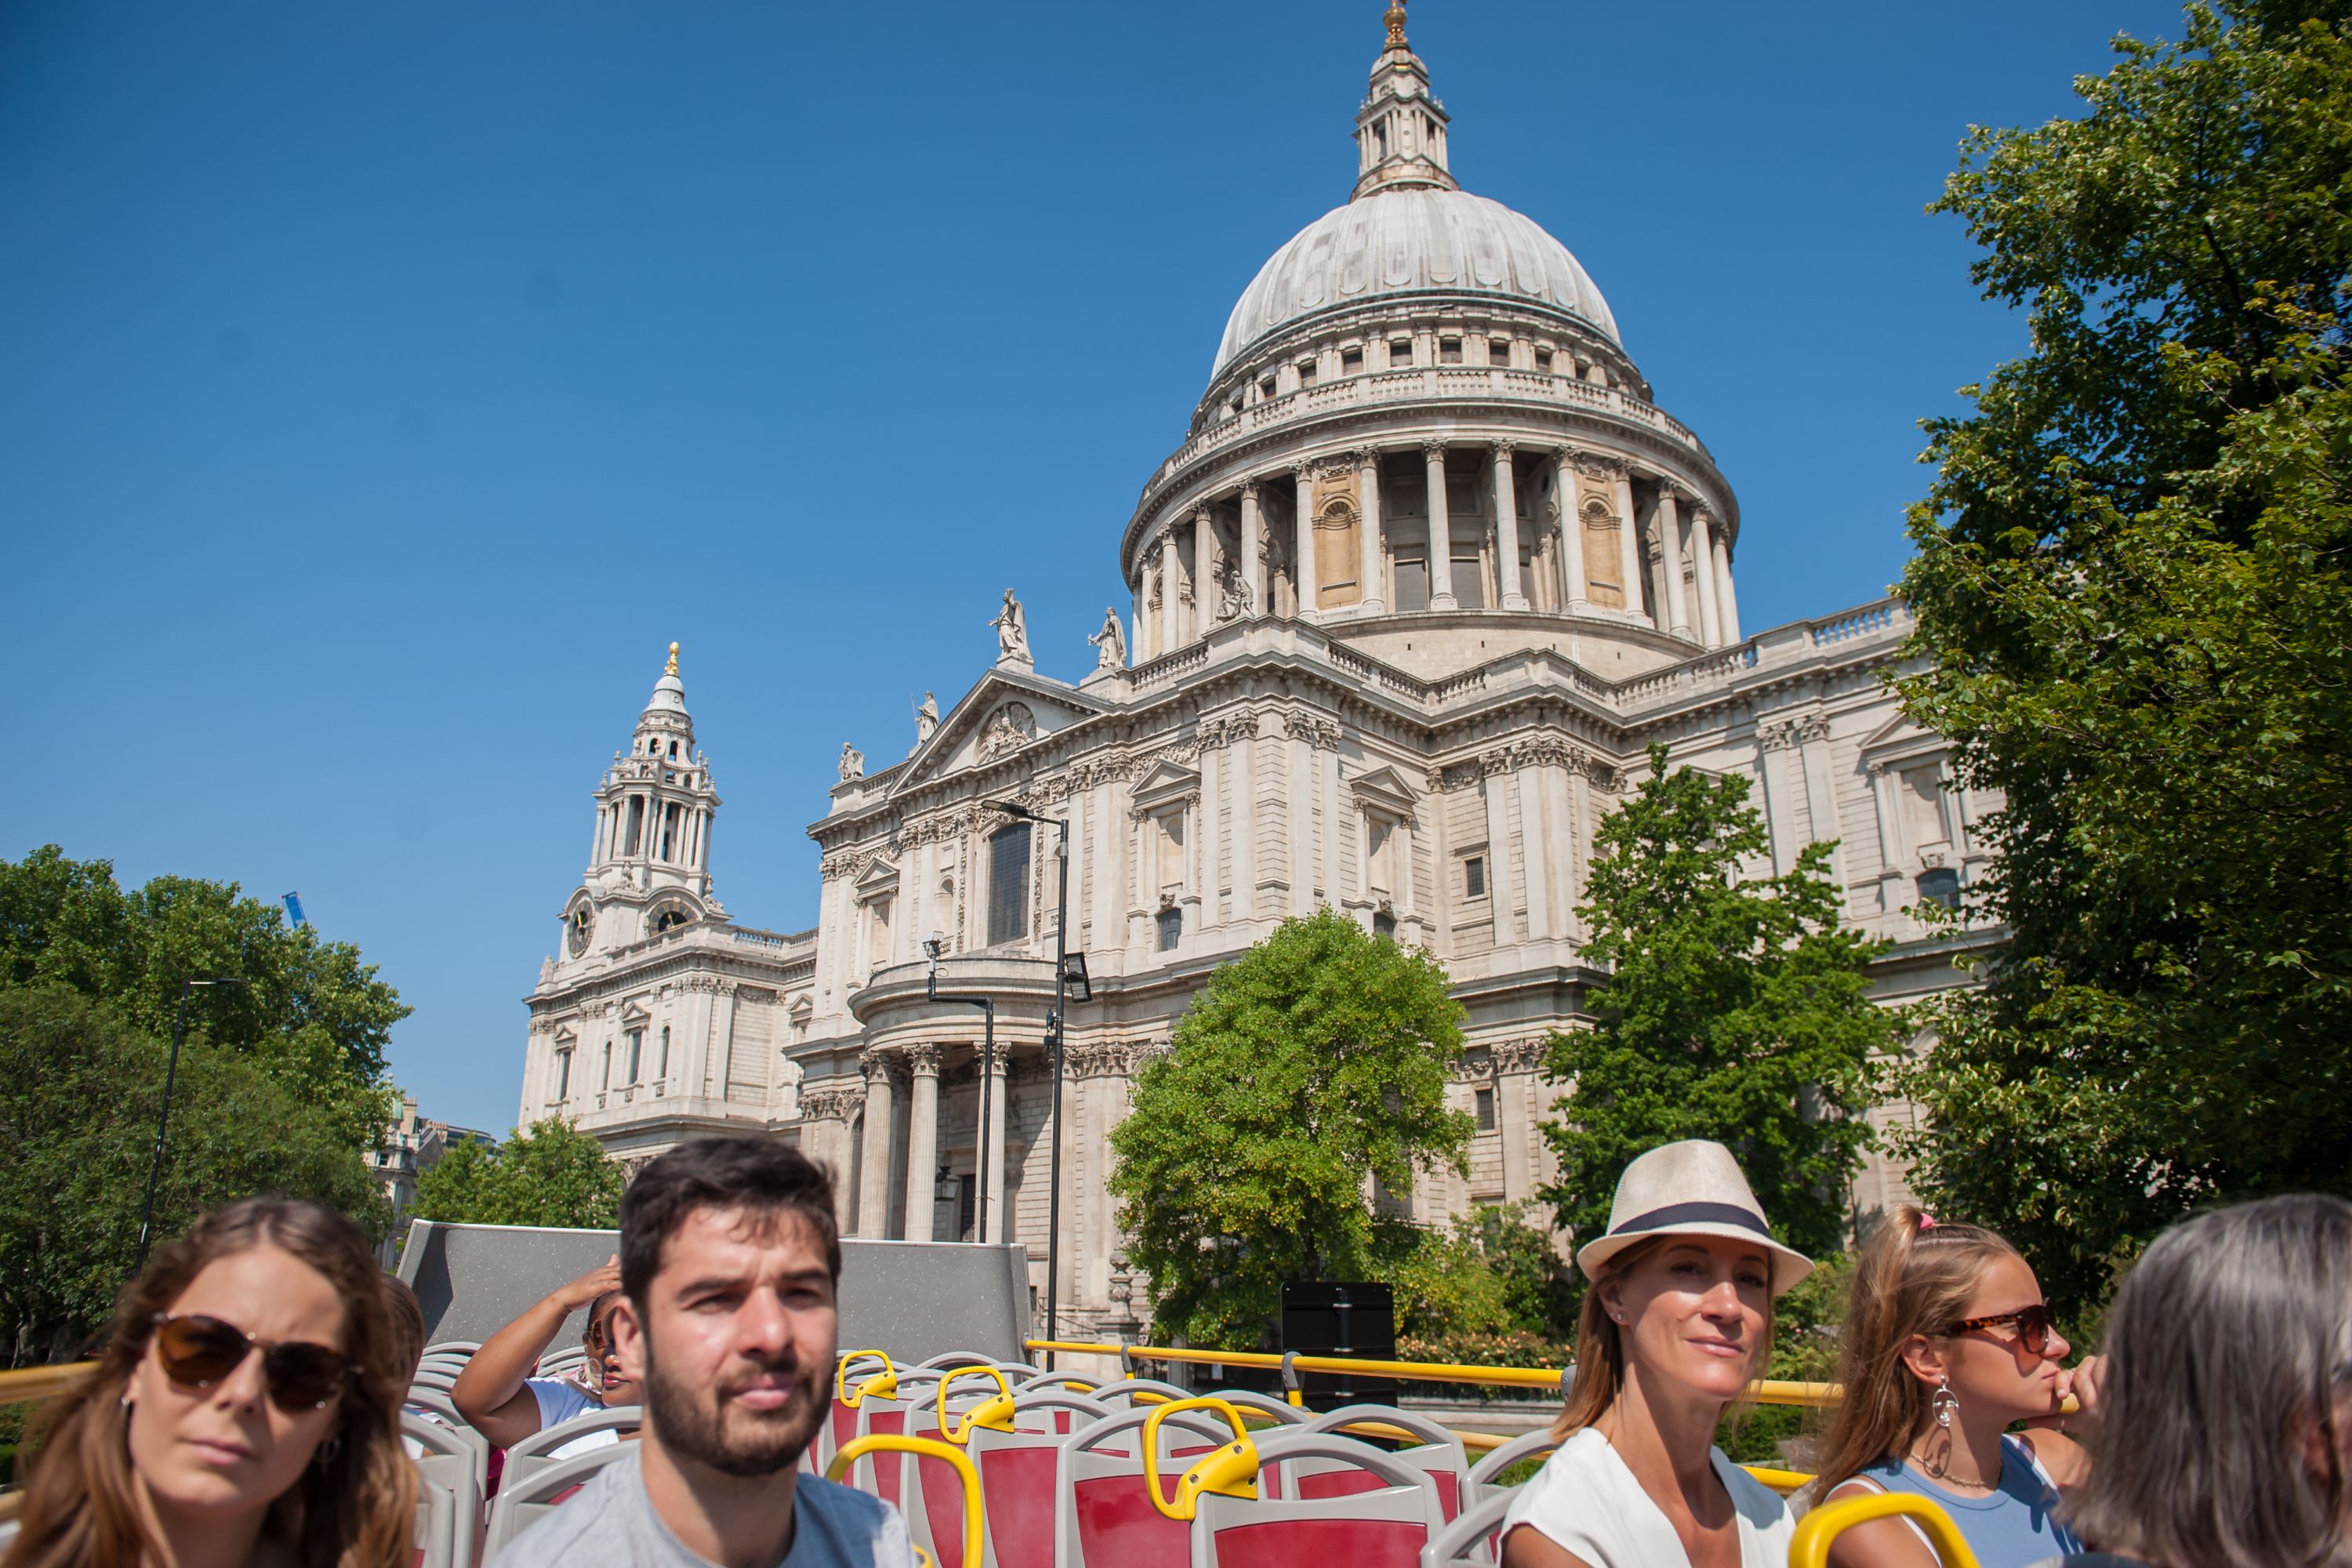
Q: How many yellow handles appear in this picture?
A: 5